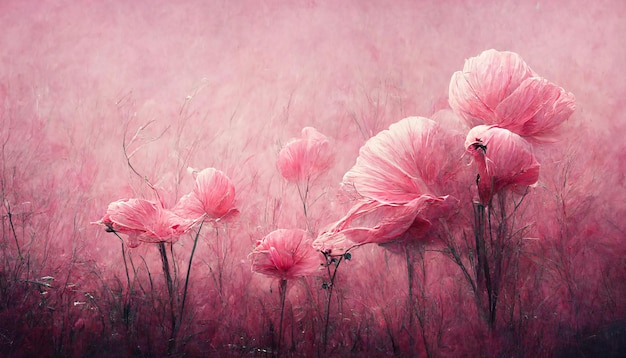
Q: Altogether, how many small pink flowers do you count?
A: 4